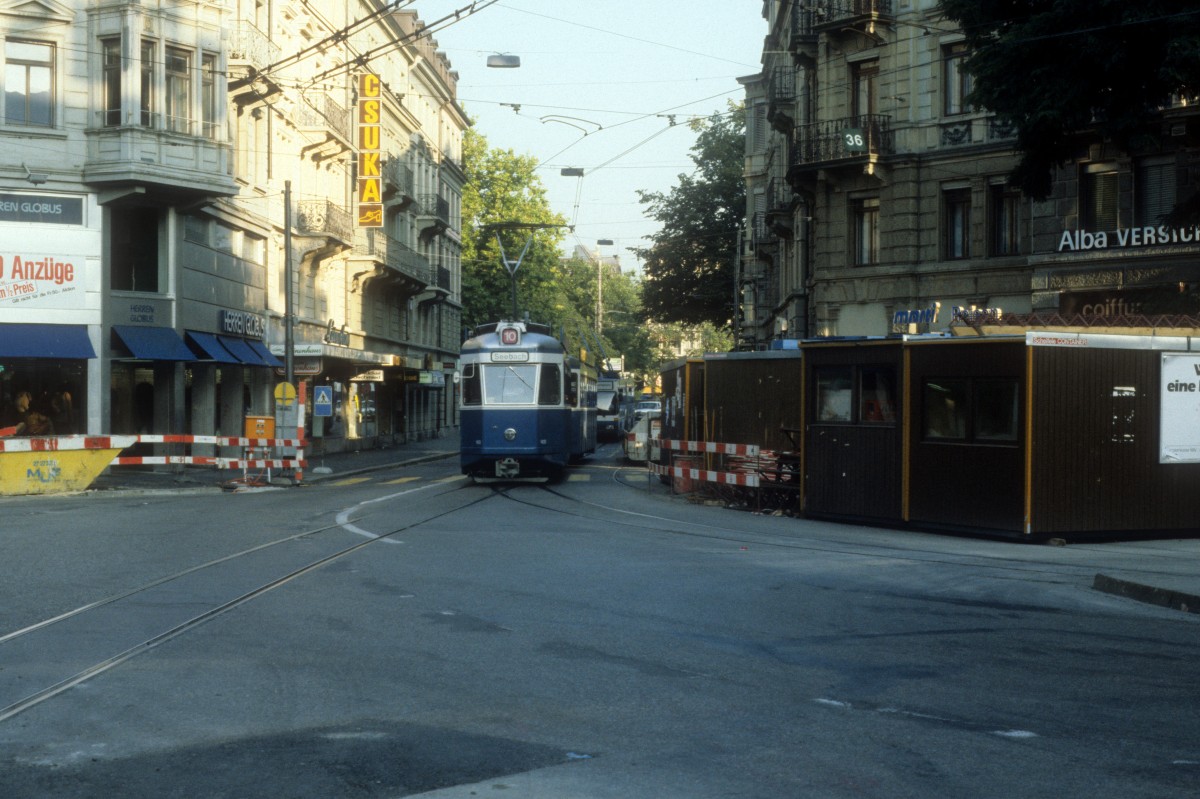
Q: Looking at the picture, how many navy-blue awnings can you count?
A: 5